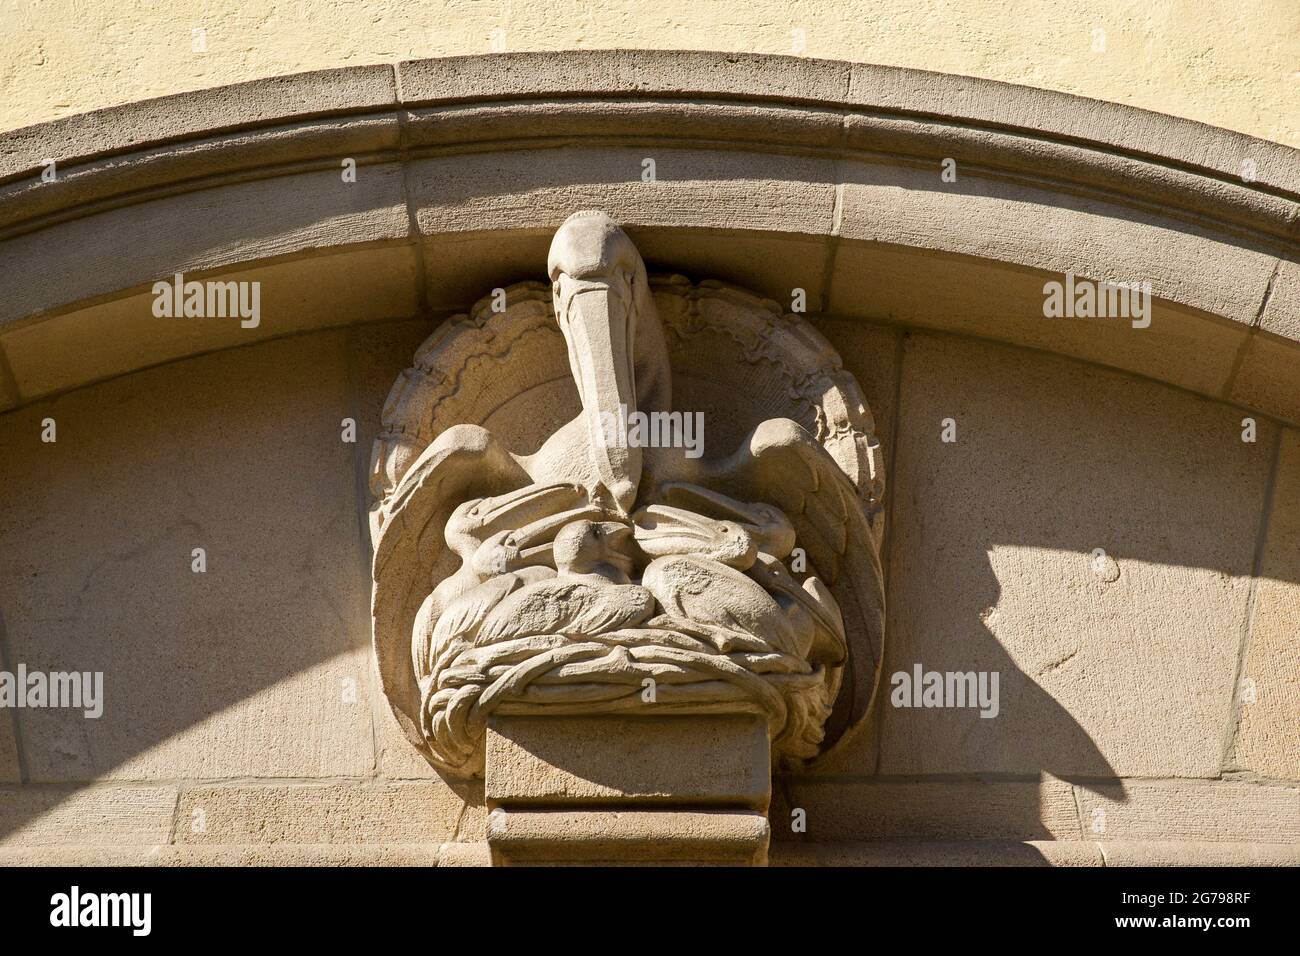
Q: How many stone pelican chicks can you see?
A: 6